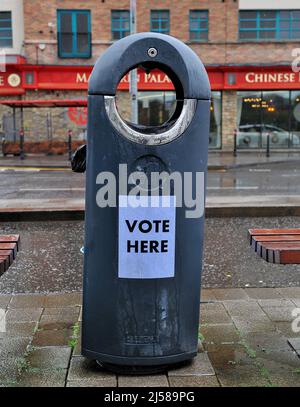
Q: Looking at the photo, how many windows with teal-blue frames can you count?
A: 6